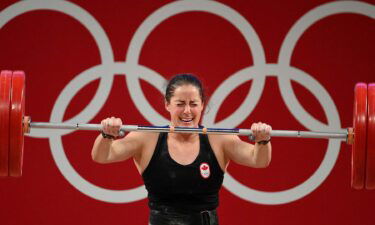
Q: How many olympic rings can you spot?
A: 5